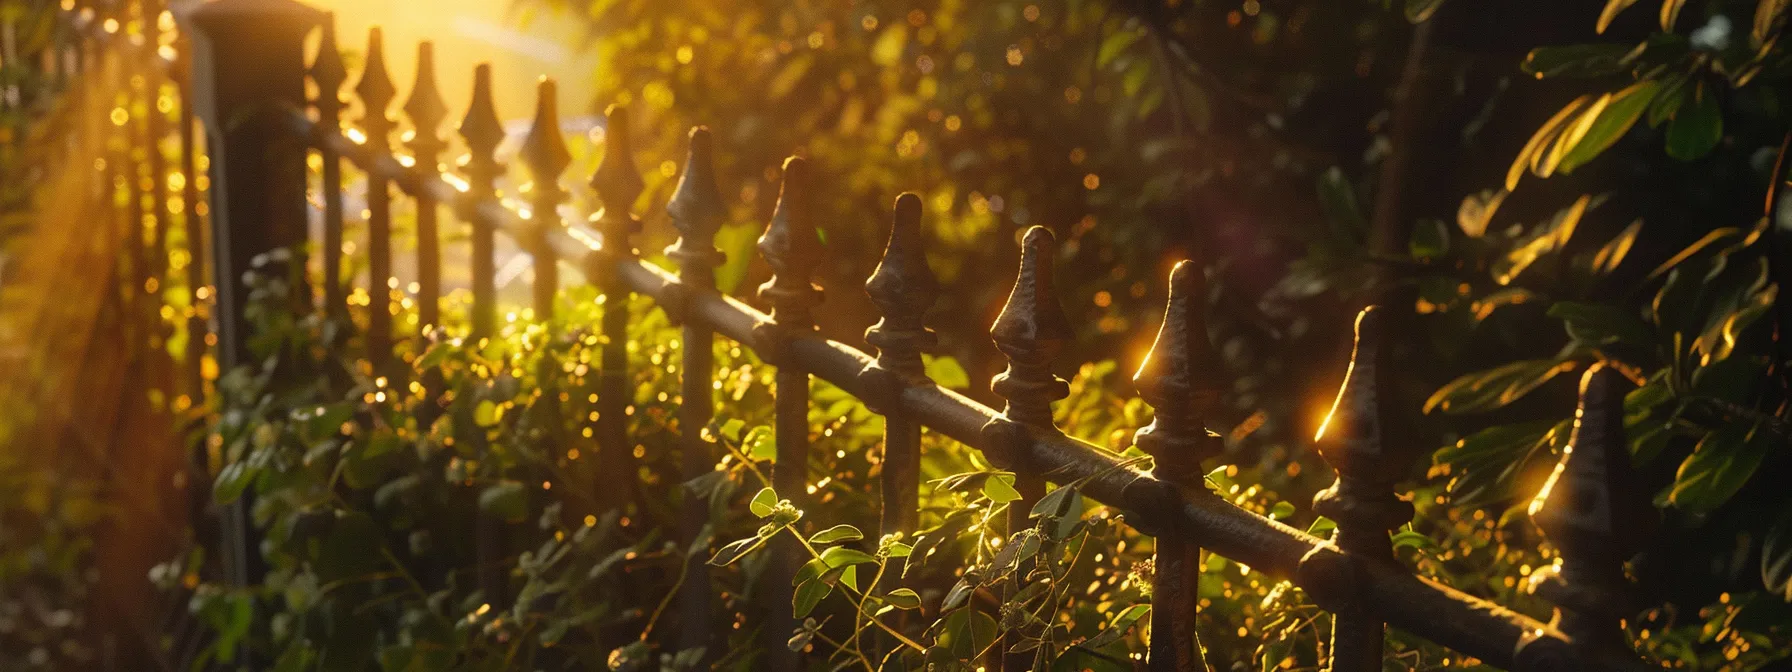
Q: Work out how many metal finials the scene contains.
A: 13